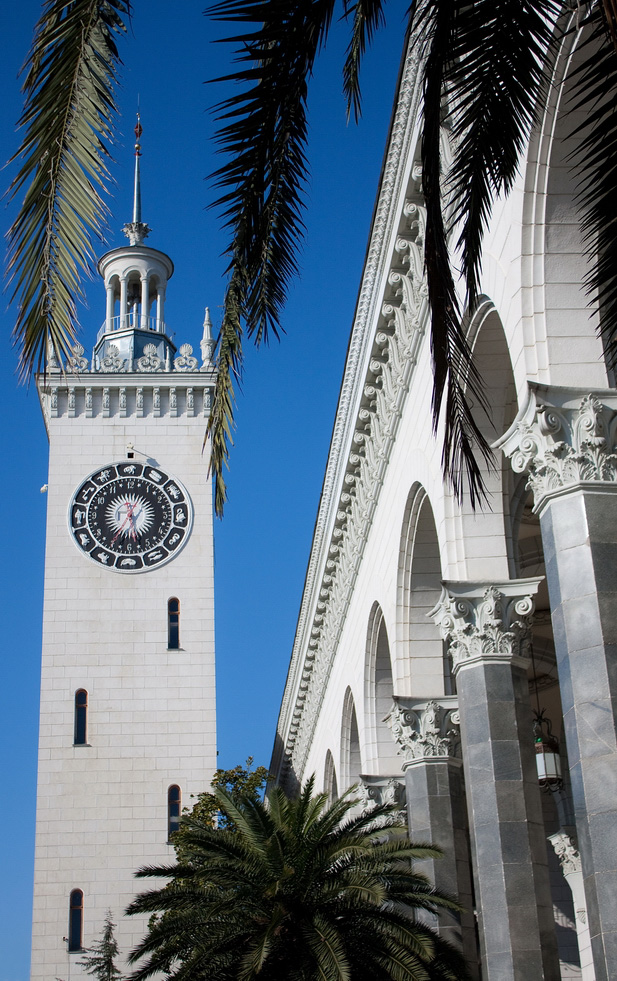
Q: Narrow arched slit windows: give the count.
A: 4